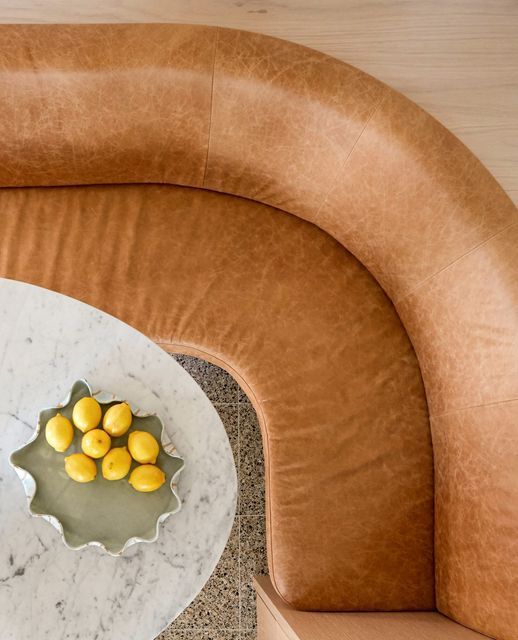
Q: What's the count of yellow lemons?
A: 8